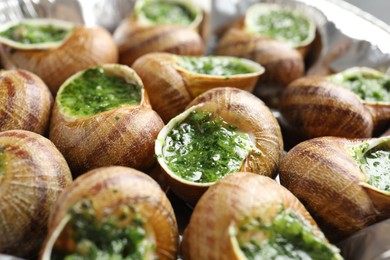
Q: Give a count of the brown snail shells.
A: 12